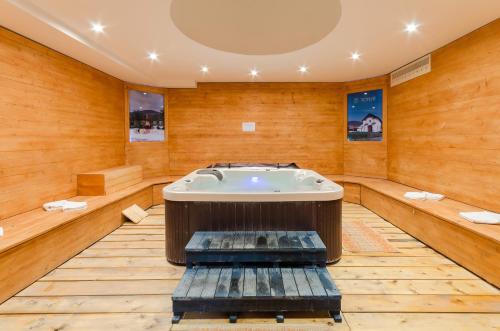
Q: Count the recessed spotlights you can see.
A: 7